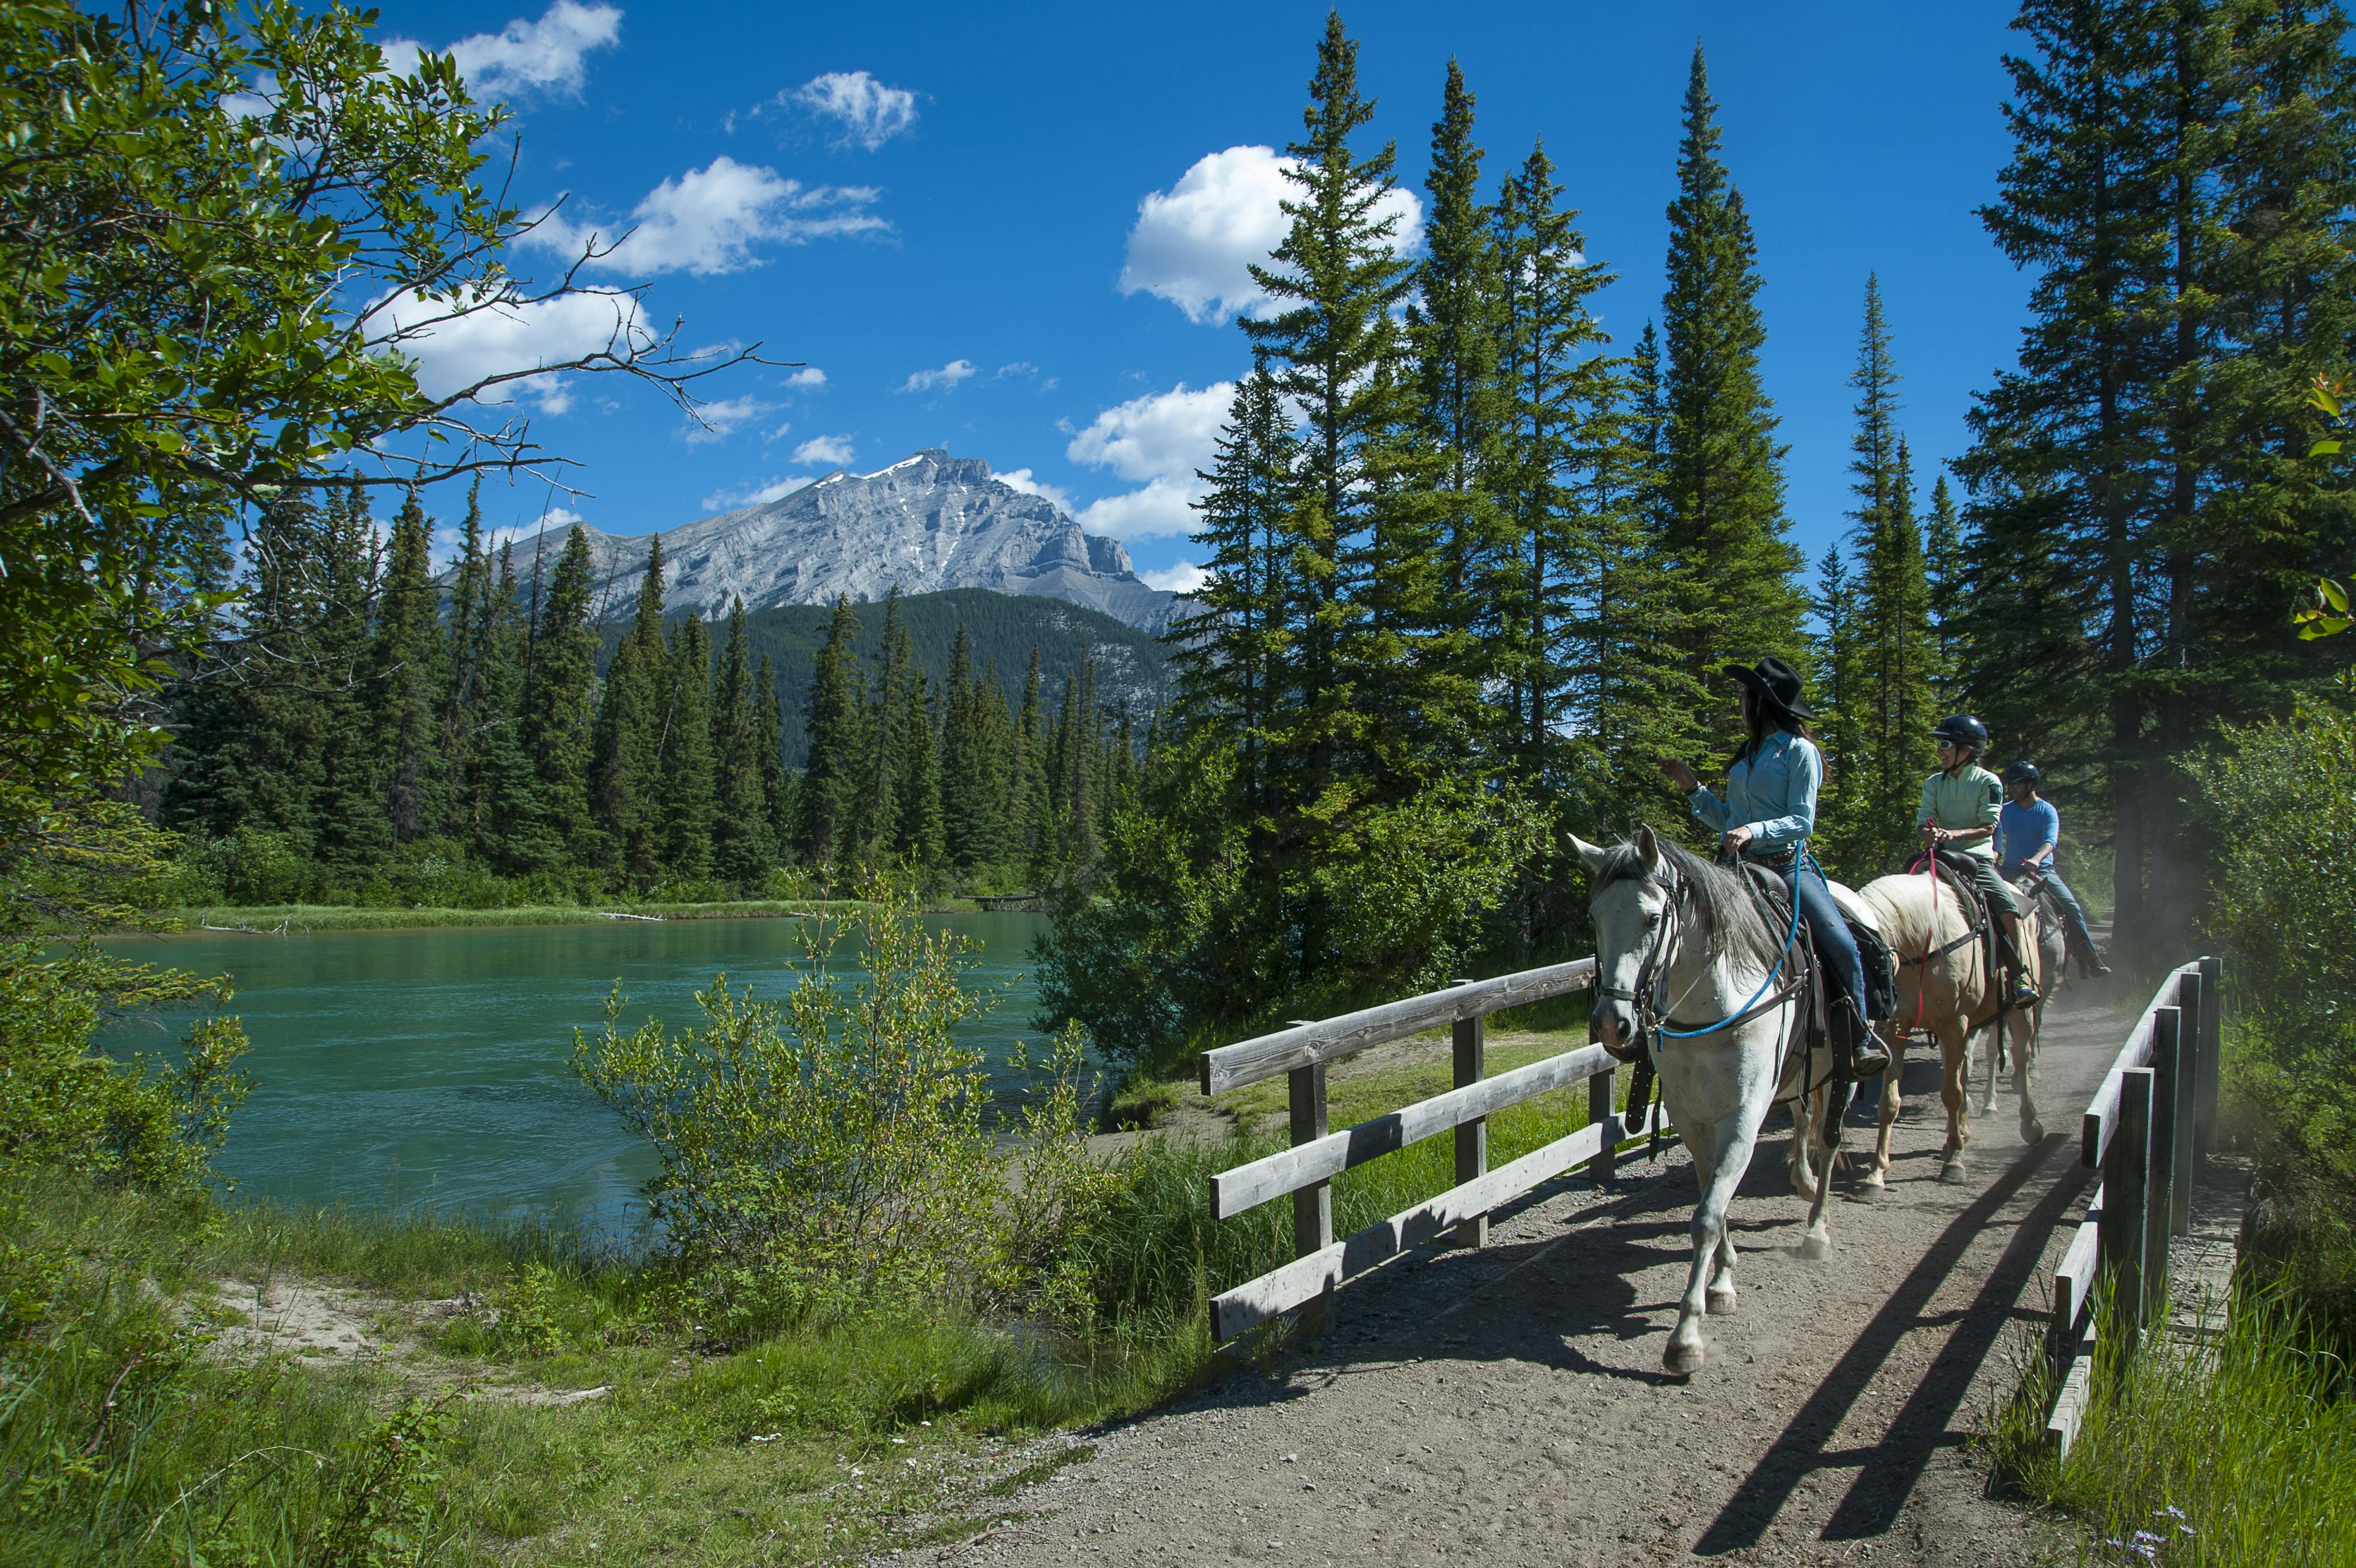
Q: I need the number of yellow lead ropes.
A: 0